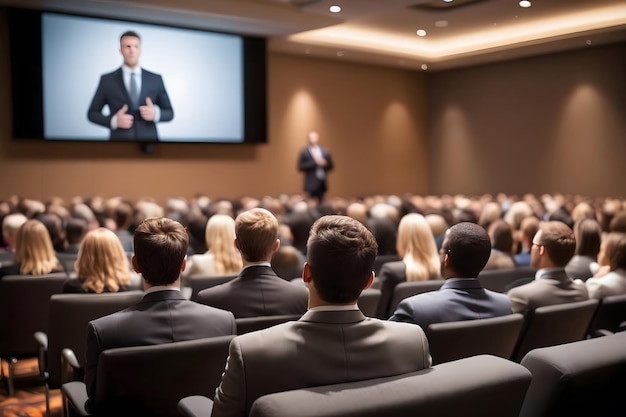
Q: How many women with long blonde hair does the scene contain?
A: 4